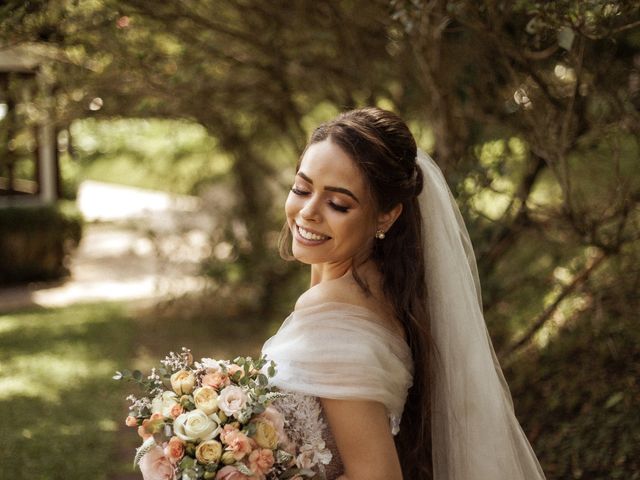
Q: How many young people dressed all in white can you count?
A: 1